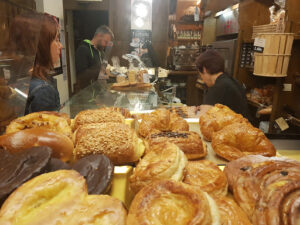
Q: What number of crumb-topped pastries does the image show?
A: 2